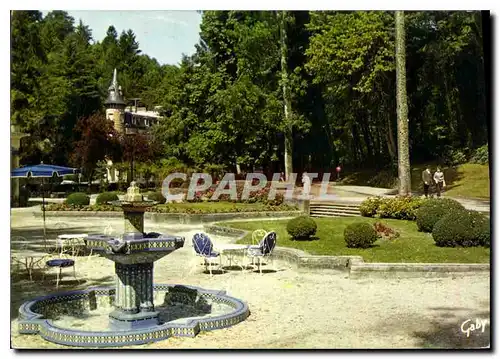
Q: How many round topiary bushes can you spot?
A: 7